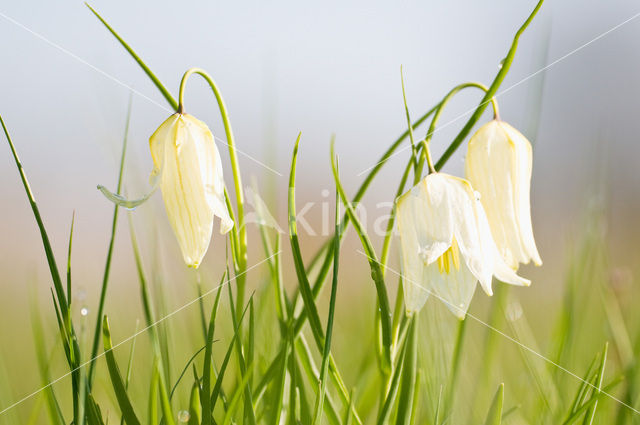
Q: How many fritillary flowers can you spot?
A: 3